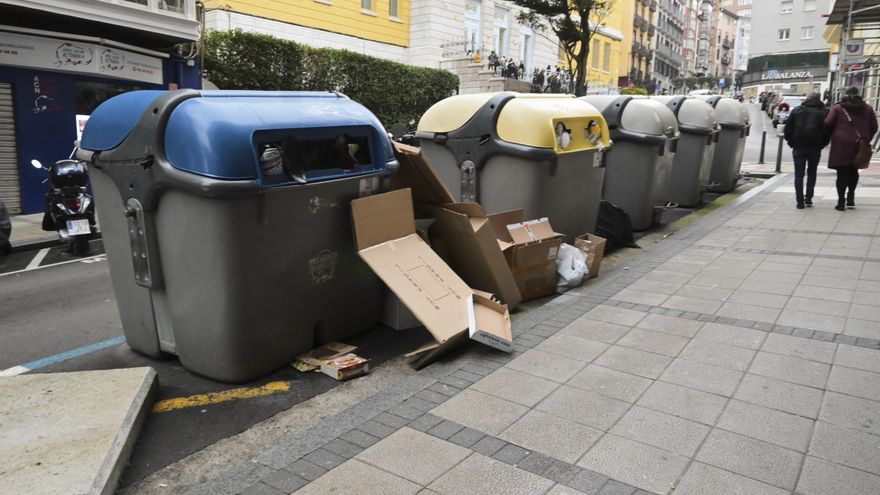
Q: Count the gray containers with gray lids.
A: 3